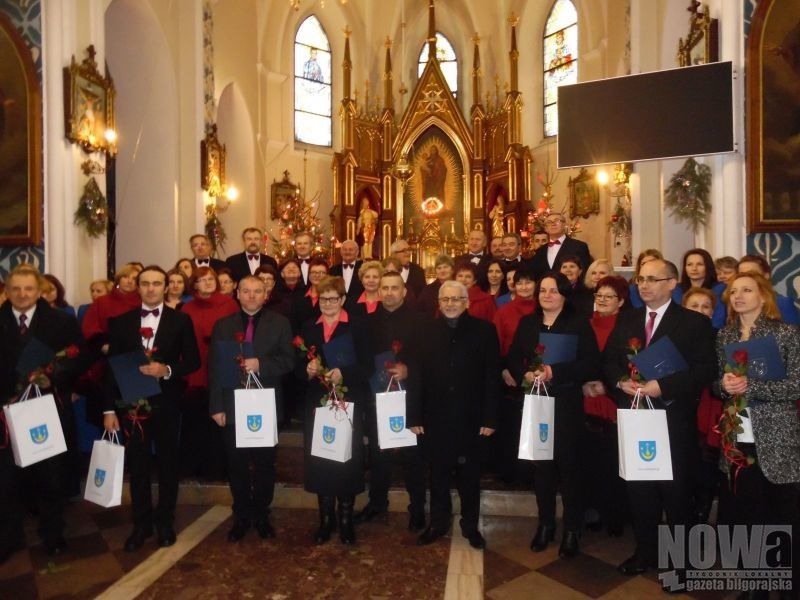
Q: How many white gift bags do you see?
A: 7